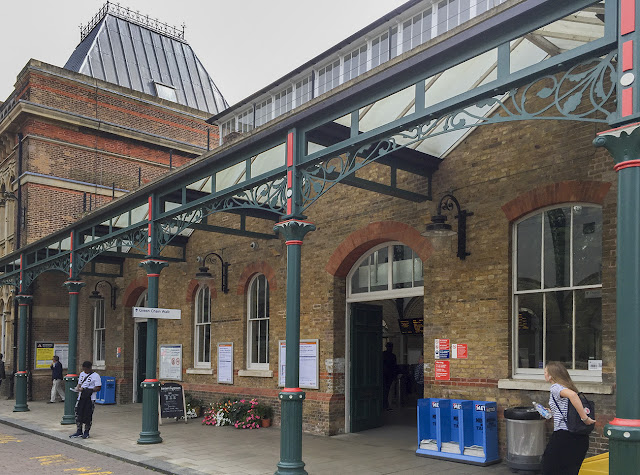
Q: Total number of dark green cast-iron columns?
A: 5